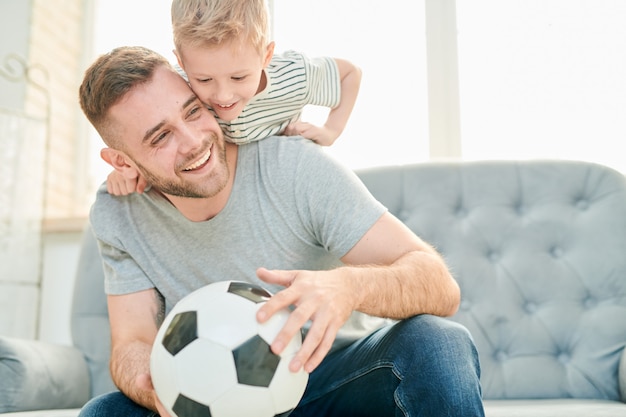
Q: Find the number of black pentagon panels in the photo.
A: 5